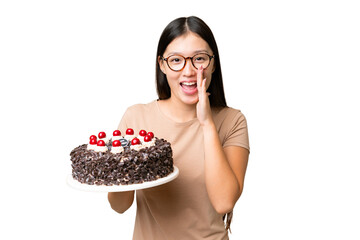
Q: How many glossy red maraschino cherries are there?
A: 11